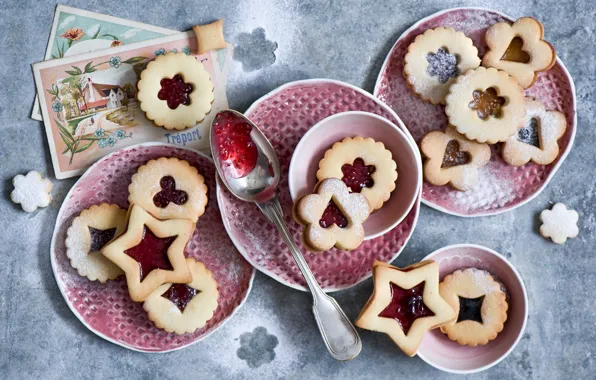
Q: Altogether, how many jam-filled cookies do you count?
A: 14